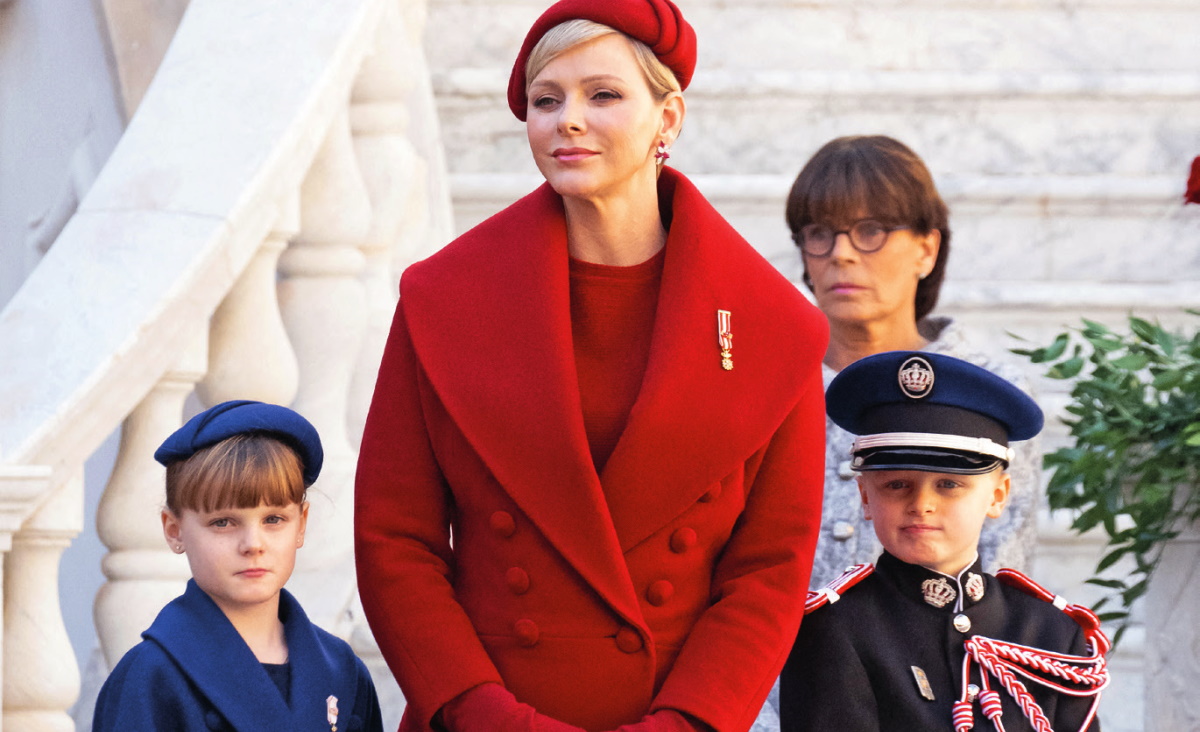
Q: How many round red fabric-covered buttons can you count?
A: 7